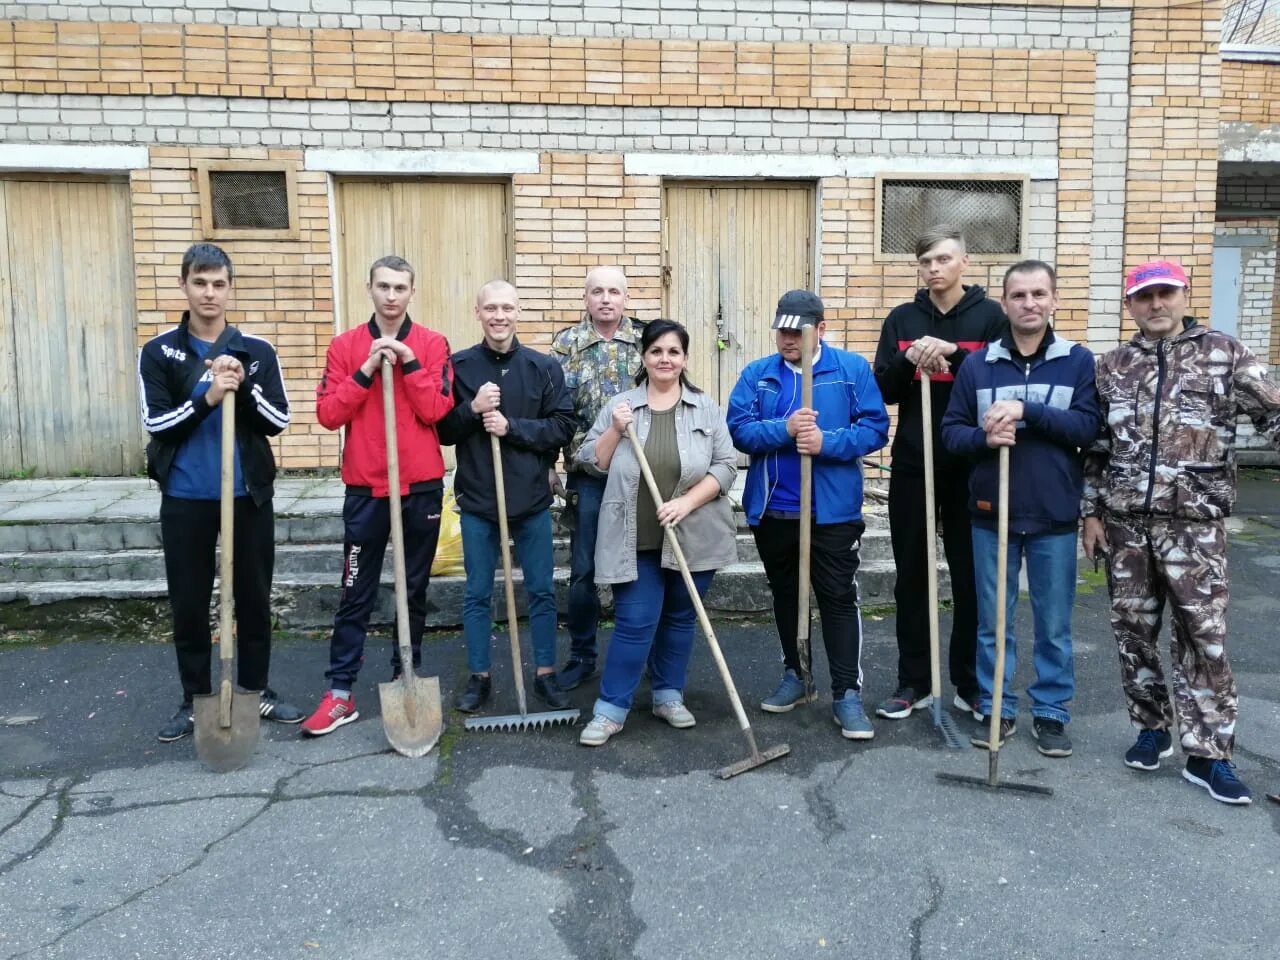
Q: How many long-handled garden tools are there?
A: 7